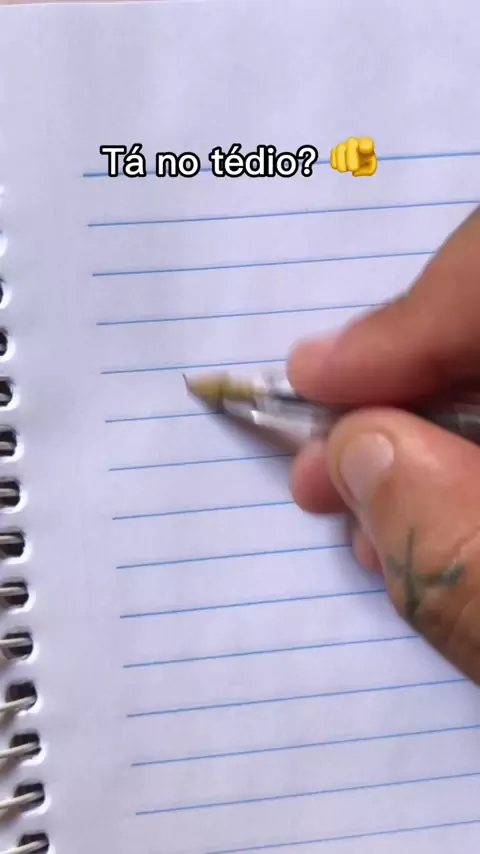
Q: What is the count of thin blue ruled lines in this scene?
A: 15